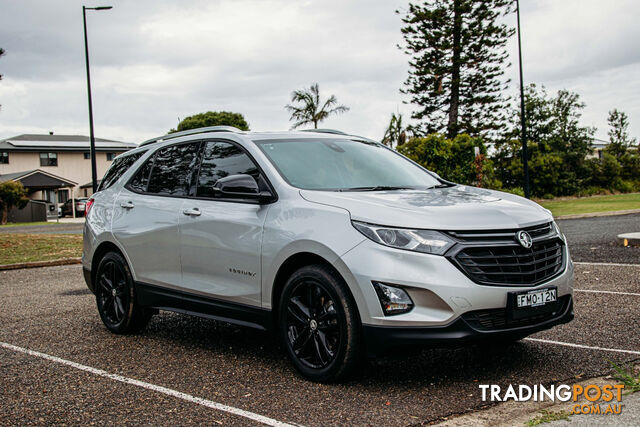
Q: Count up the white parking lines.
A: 4